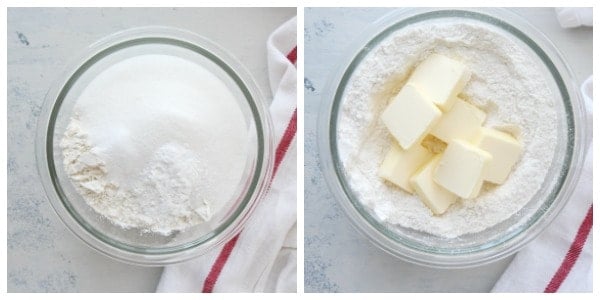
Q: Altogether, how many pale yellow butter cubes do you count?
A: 7